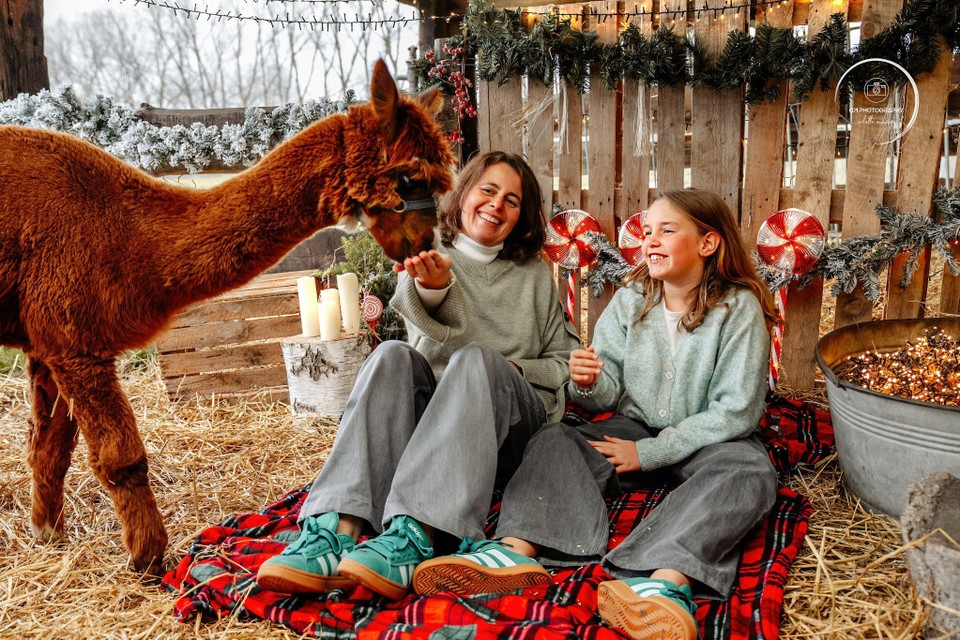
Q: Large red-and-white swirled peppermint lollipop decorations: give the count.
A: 3